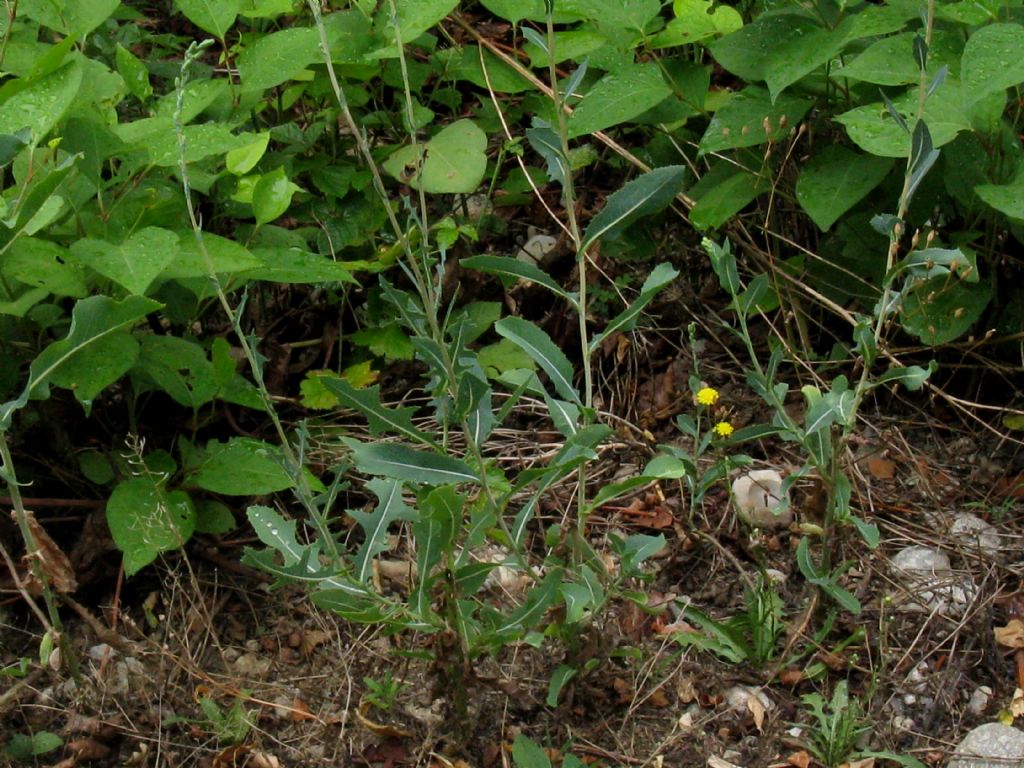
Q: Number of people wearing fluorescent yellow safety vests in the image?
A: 0